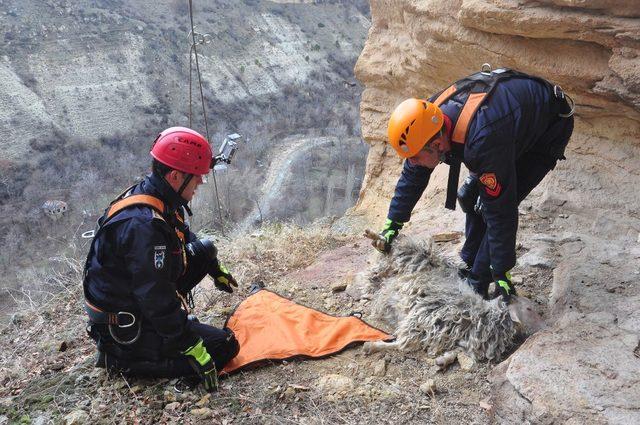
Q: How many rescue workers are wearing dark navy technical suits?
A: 2